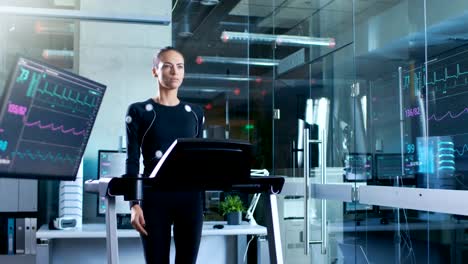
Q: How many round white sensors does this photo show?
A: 5